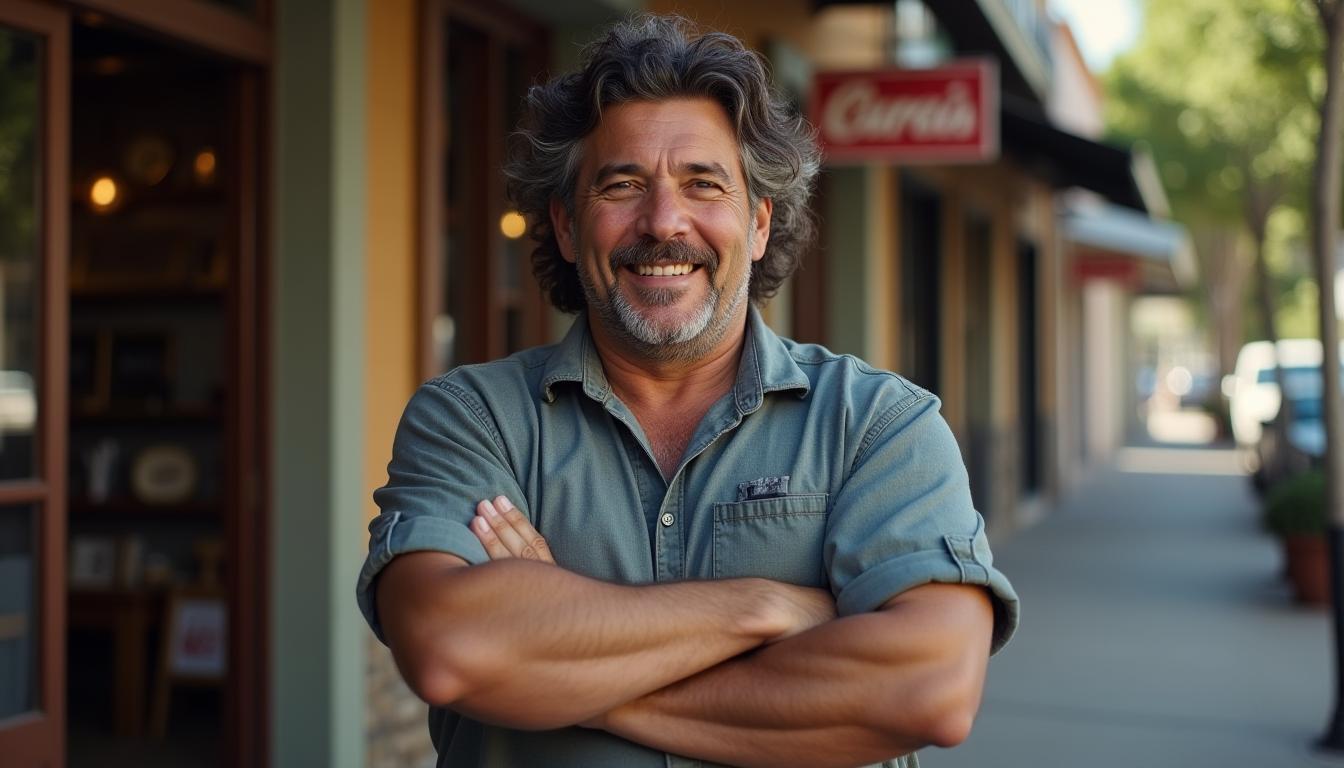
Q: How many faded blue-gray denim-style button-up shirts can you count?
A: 1